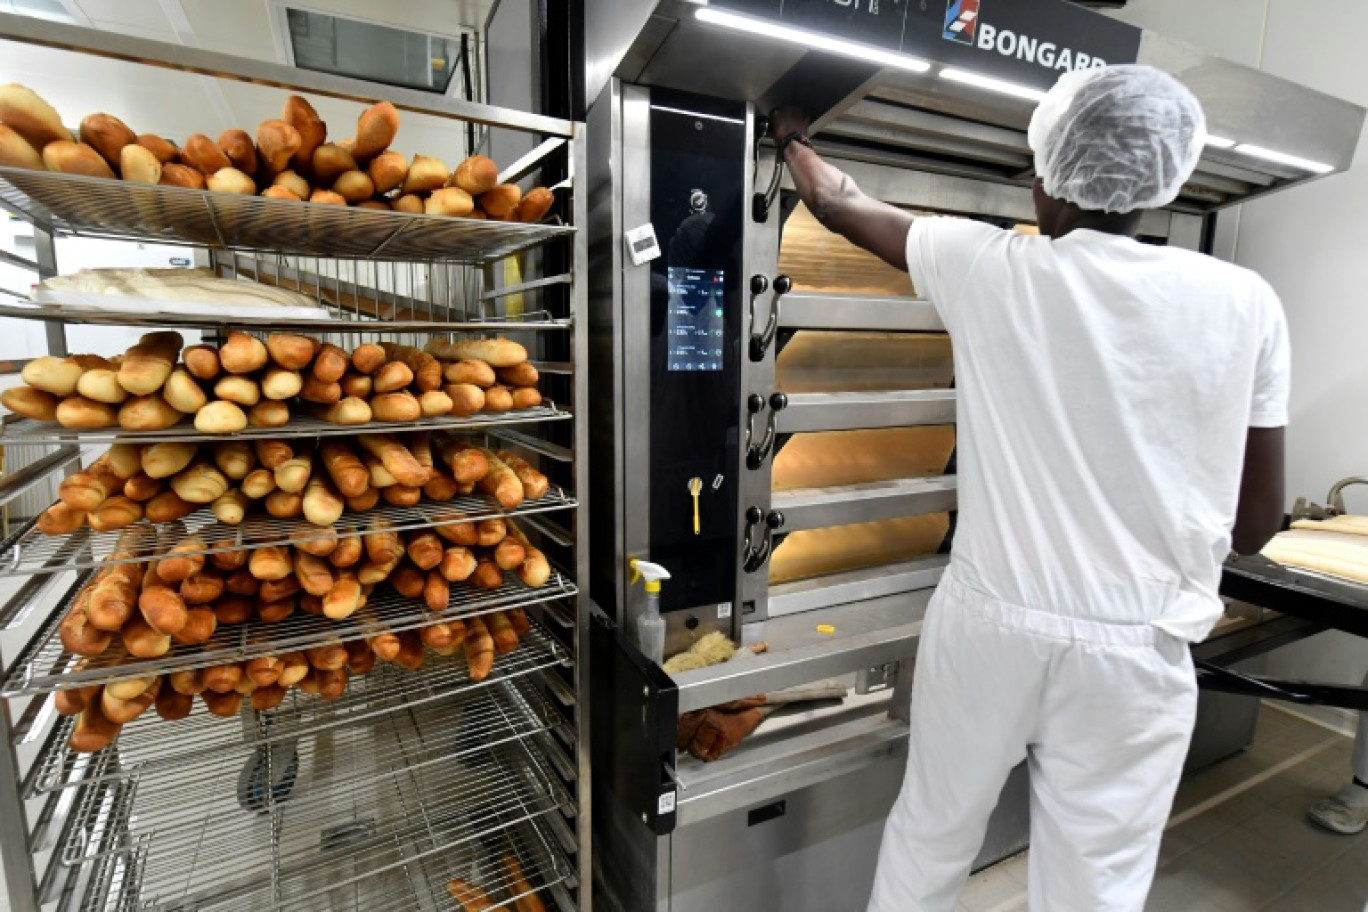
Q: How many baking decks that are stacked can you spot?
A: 4